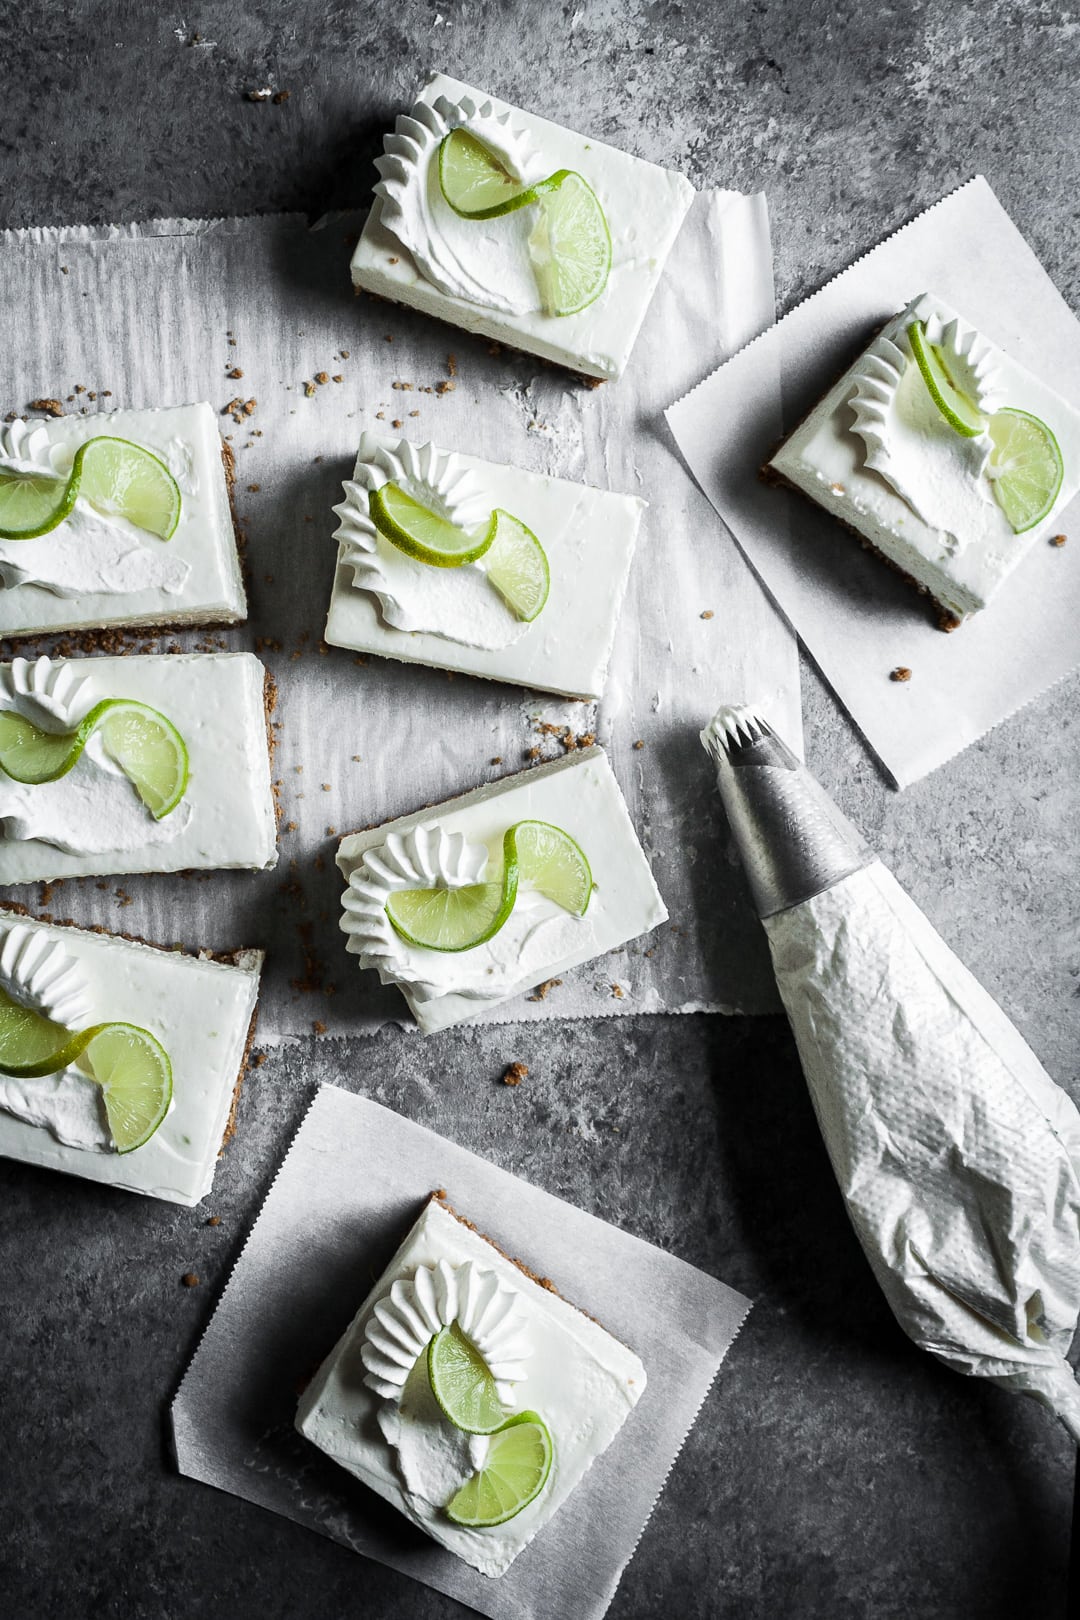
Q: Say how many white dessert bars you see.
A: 8